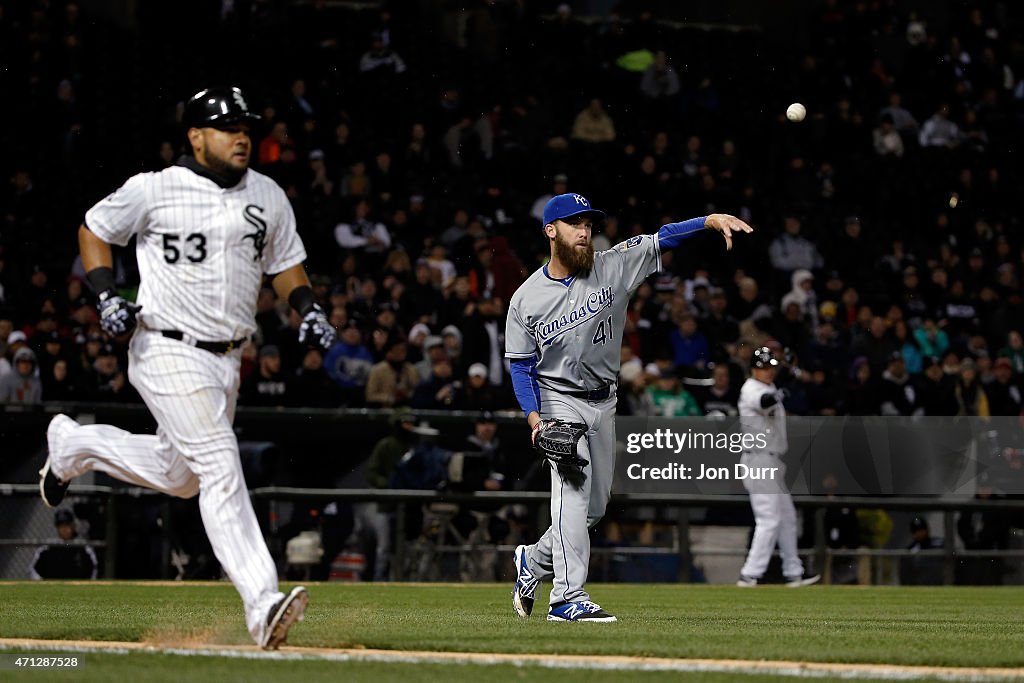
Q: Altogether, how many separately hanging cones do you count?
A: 0